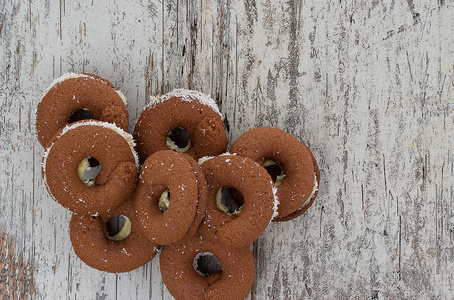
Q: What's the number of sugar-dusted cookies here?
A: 8